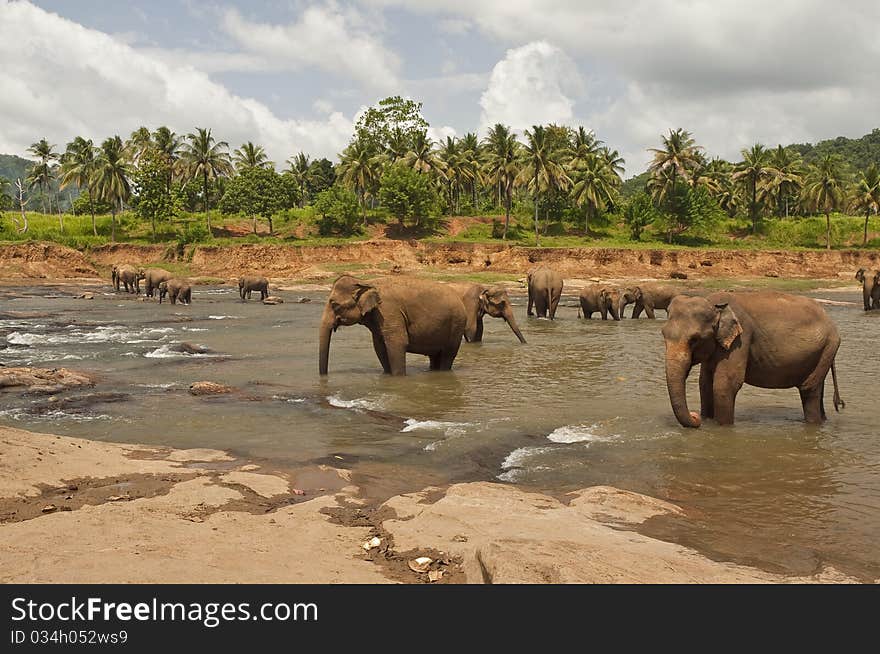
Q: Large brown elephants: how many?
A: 11